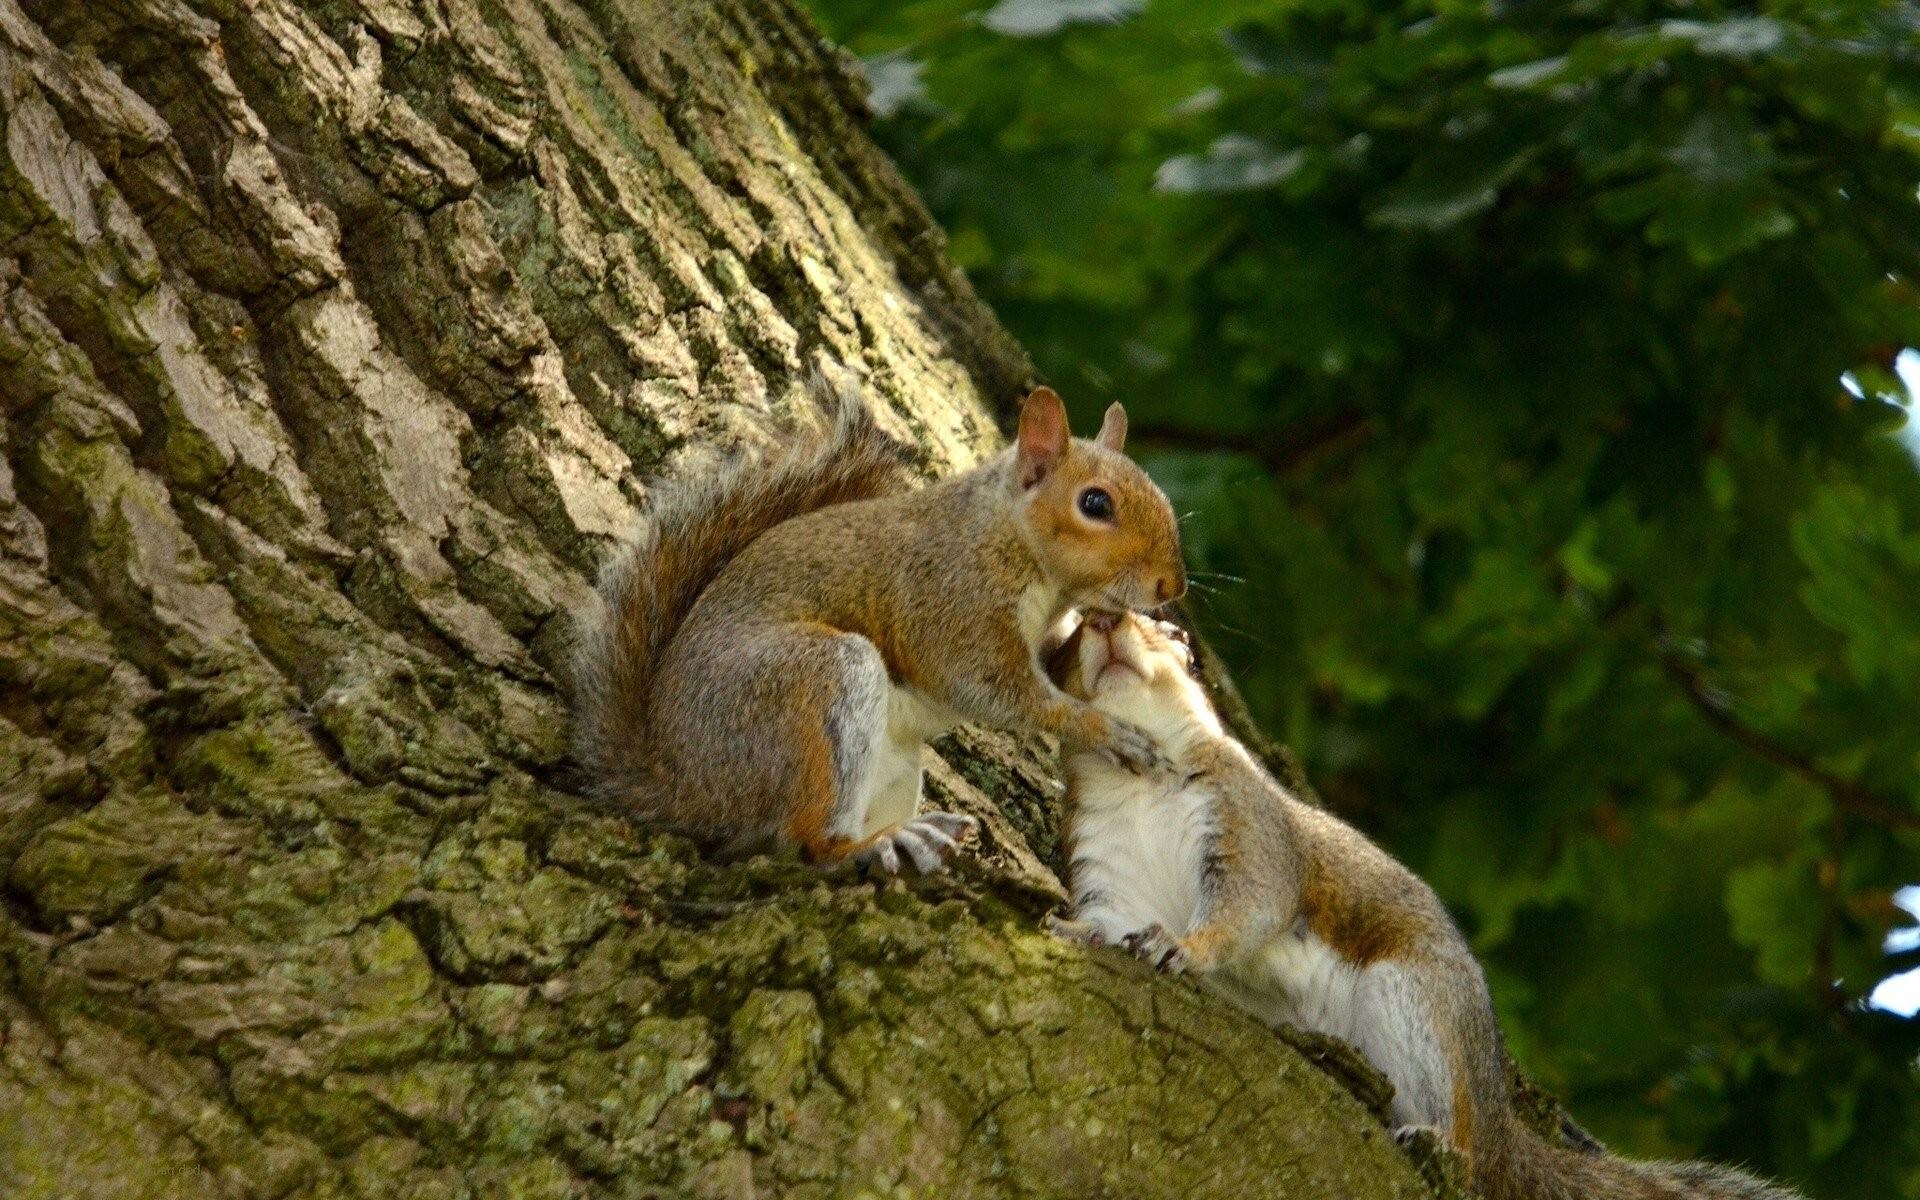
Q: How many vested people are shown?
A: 0